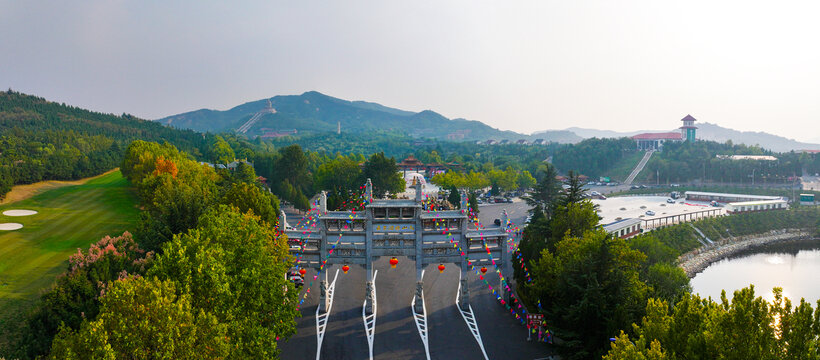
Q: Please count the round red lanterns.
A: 5